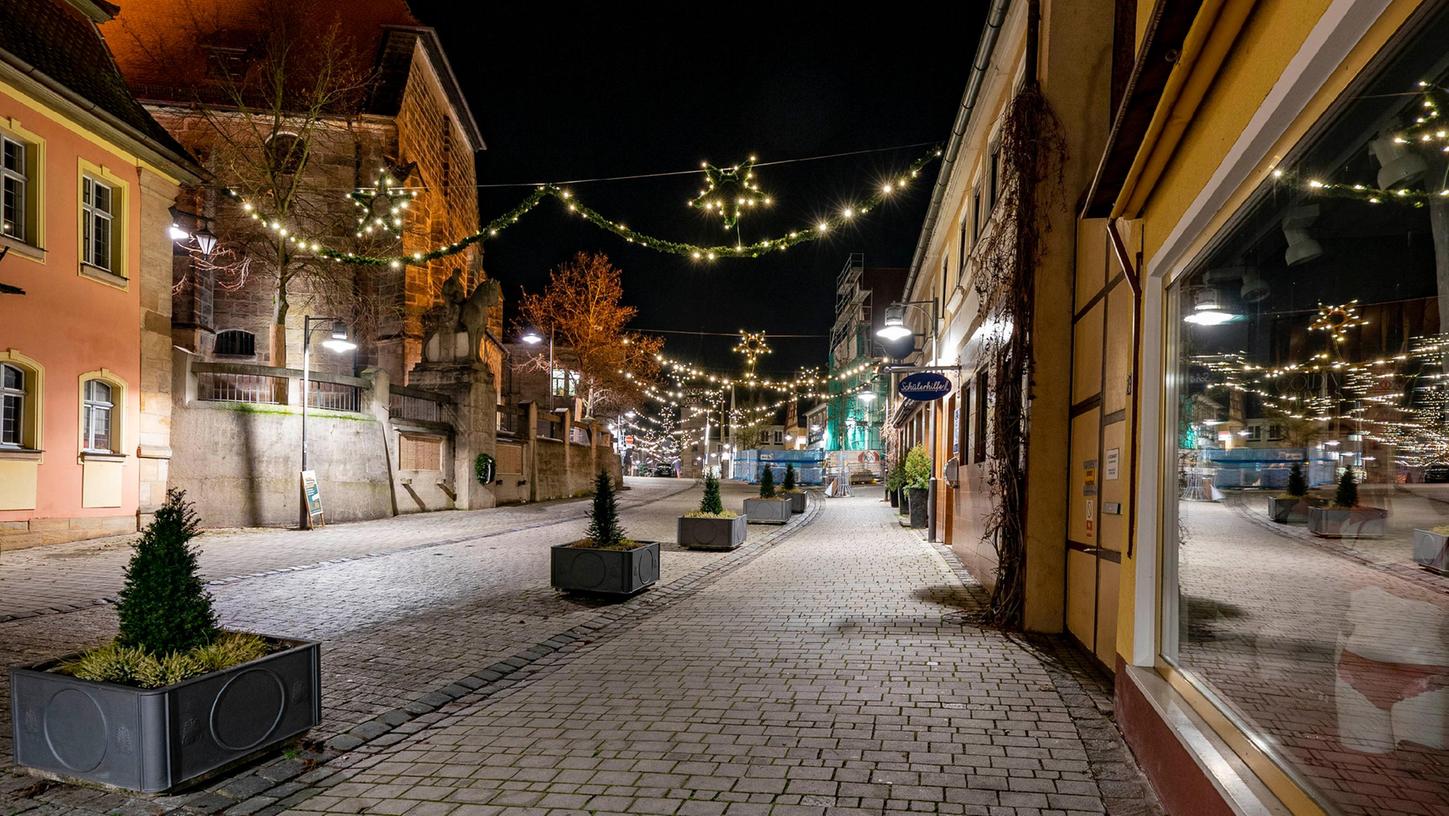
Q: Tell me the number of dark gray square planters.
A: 5